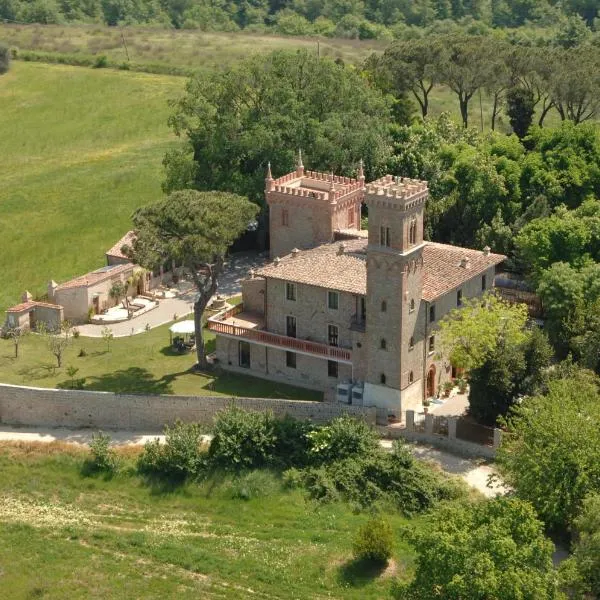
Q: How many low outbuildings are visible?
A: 3